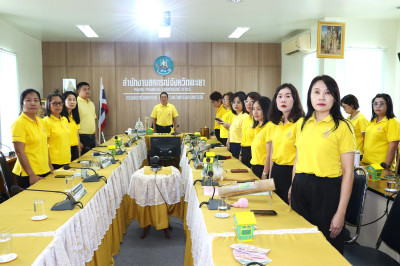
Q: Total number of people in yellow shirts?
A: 14